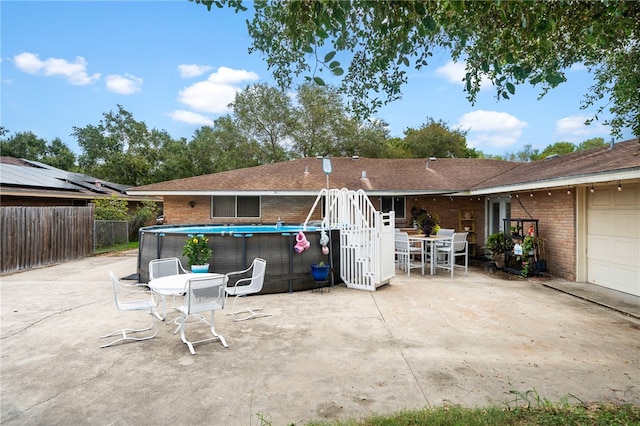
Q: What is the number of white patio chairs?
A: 8